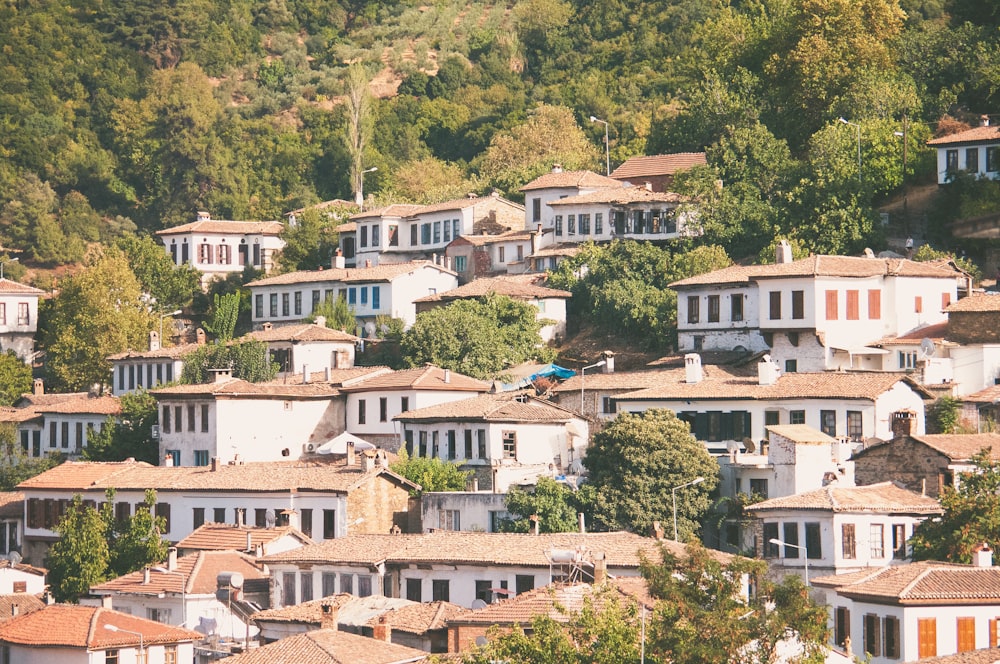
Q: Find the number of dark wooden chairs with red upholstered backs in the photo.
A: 0